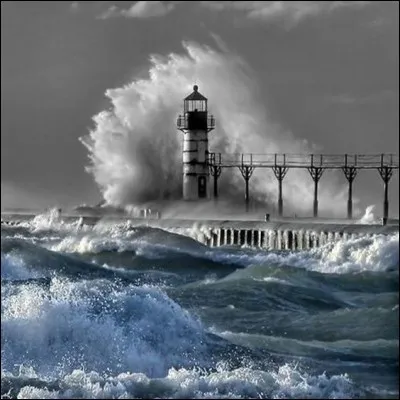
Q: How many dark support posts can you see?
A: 6